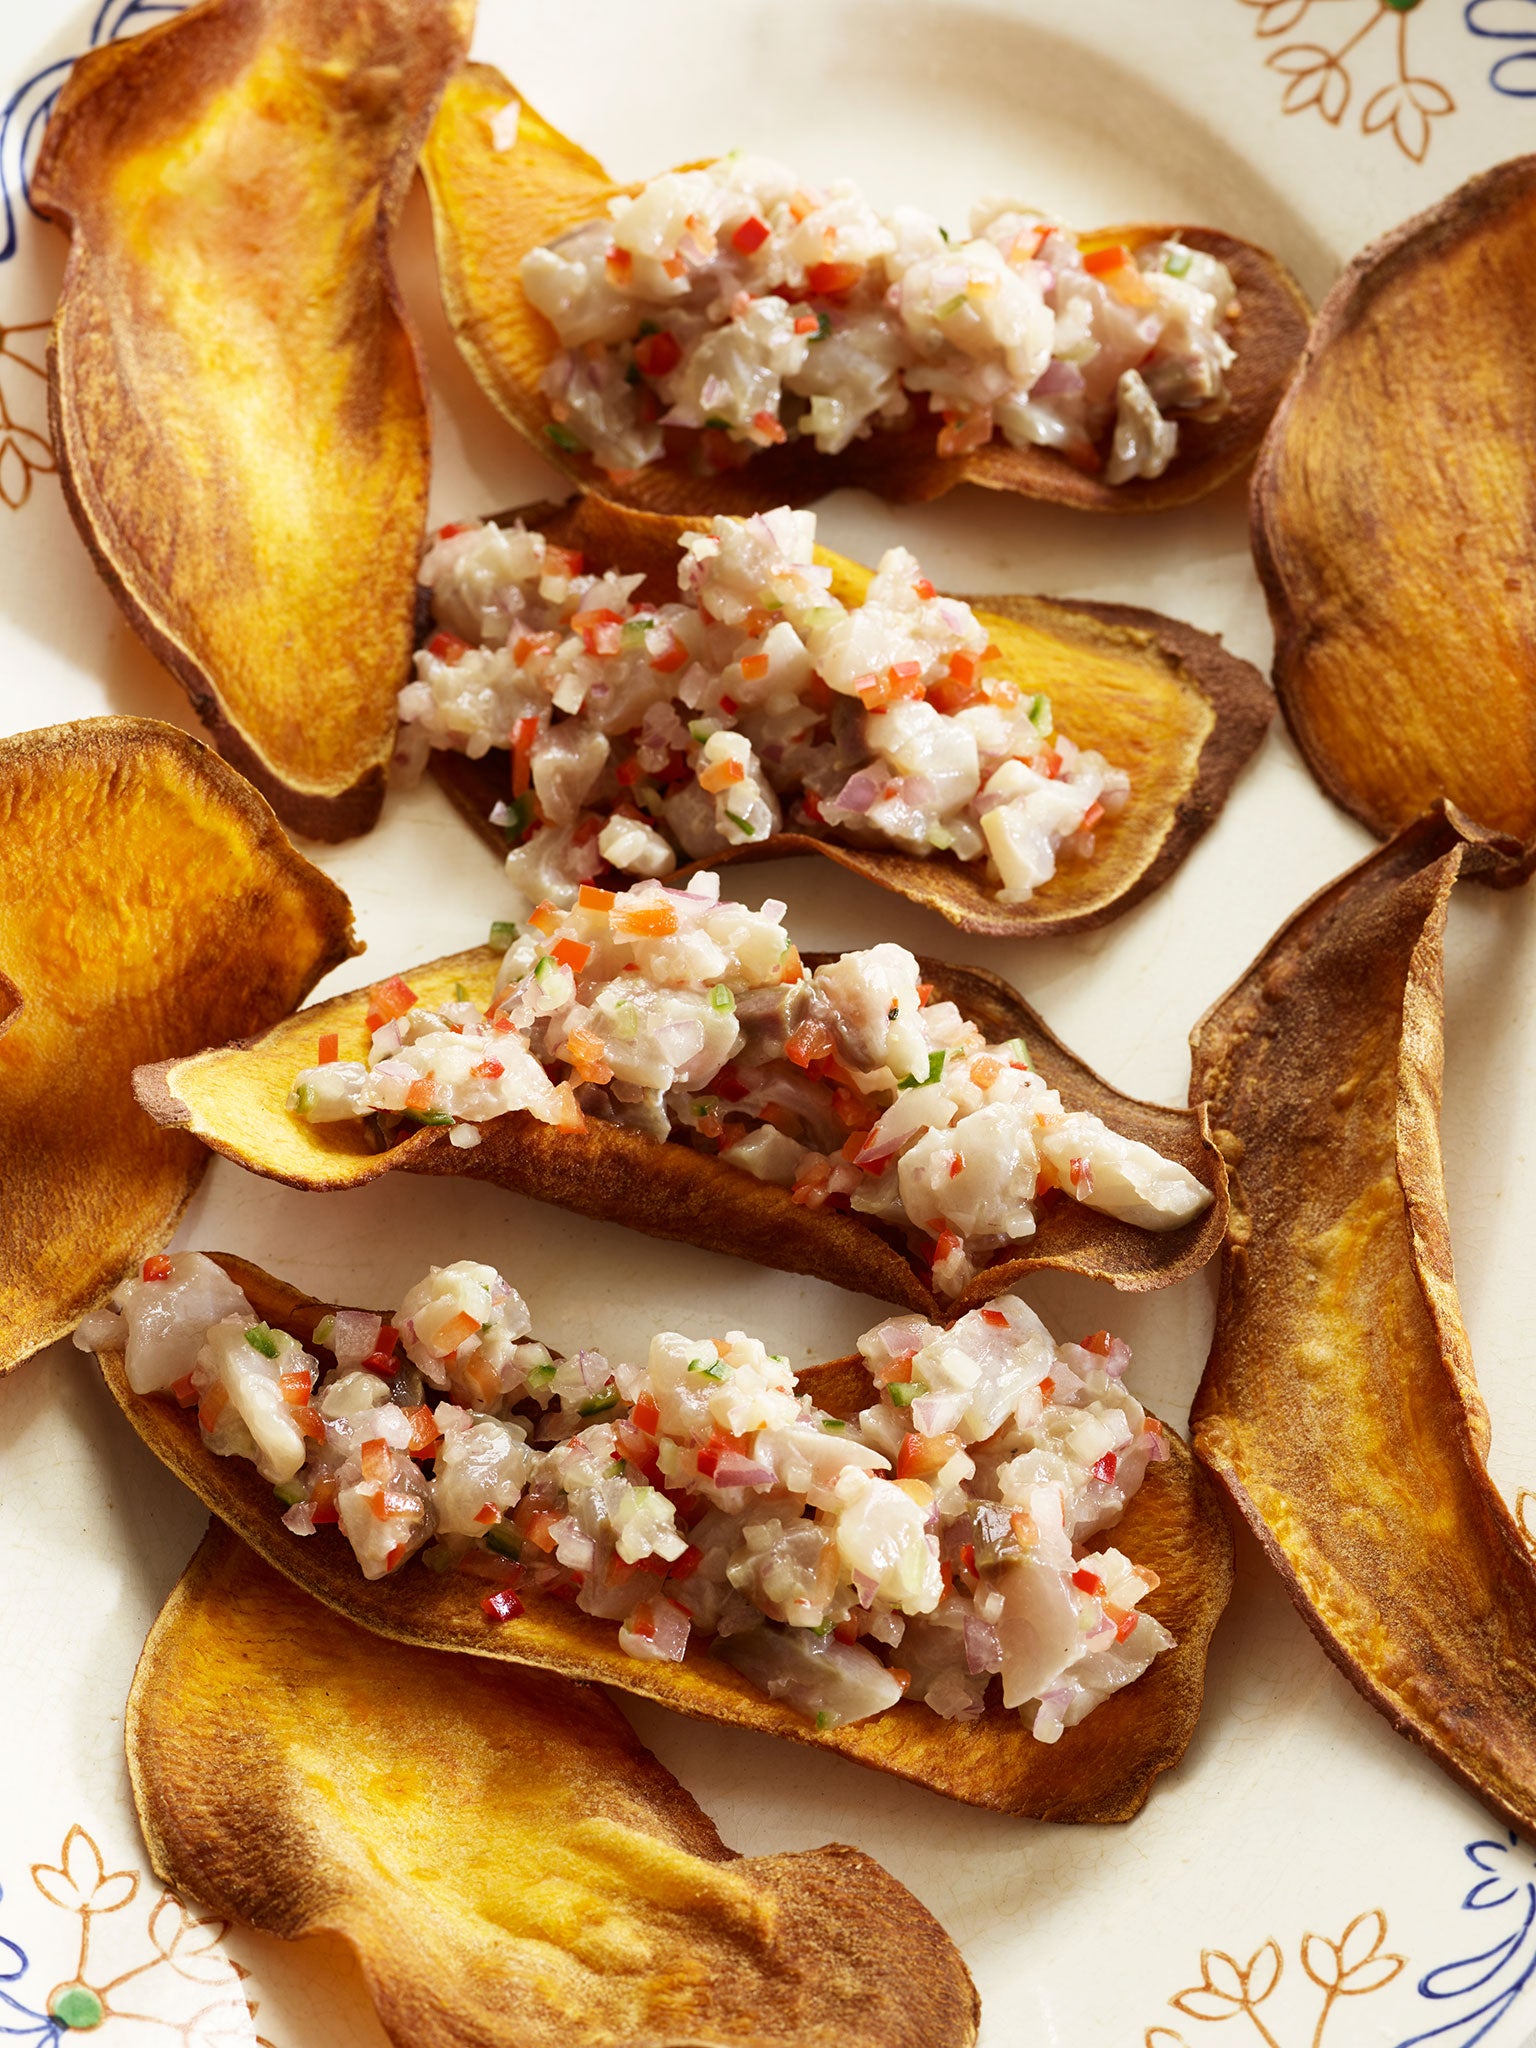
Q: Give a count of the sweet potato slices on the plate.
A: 9